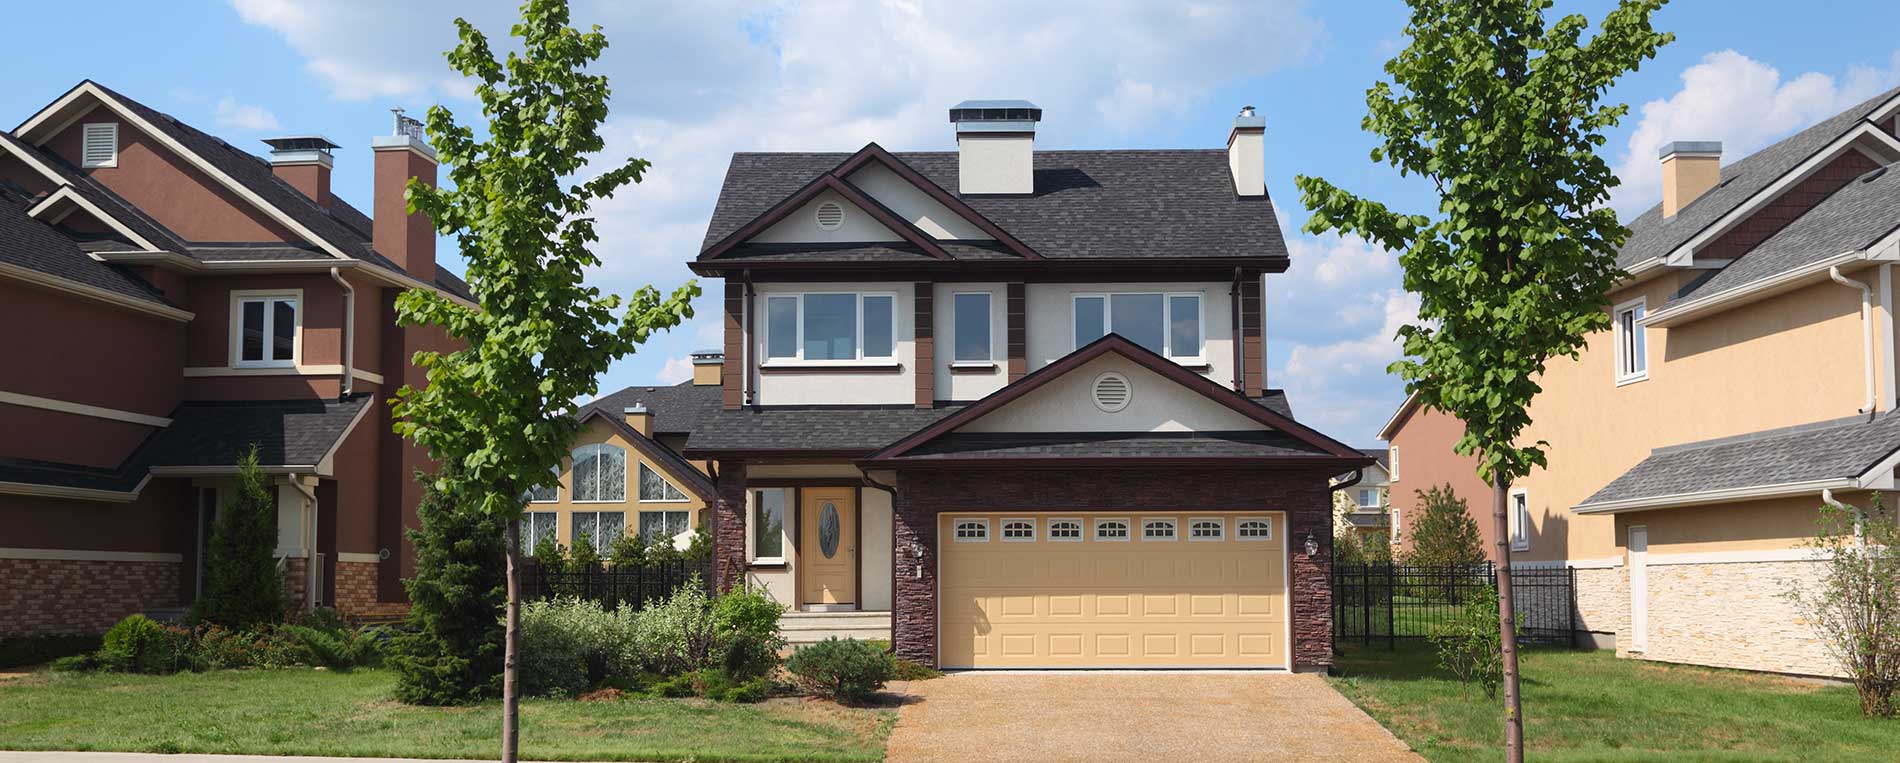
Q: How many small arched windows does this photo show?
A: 7